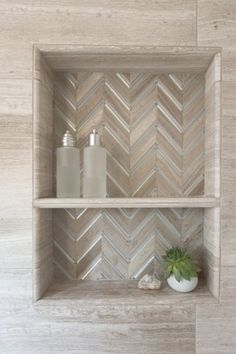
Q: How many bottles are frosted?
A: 2